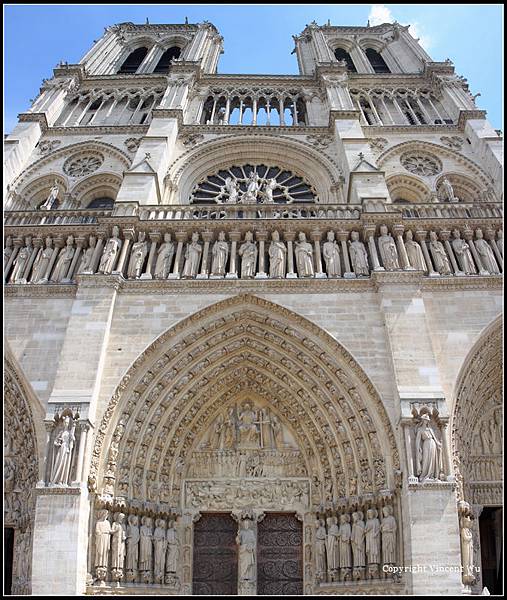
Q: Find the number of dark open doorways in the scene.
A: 2